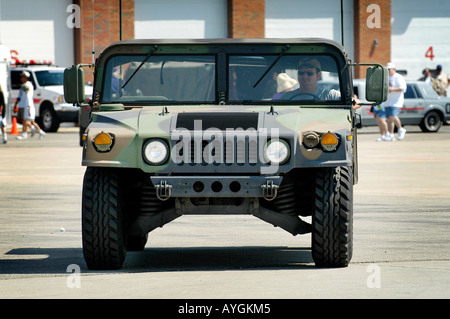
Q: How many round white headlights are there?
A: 2